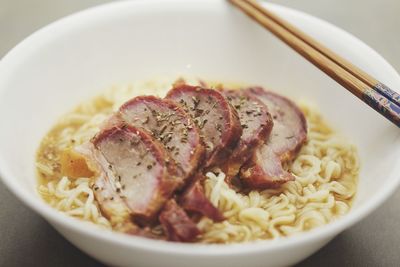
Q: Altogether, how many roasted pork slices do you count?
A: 5